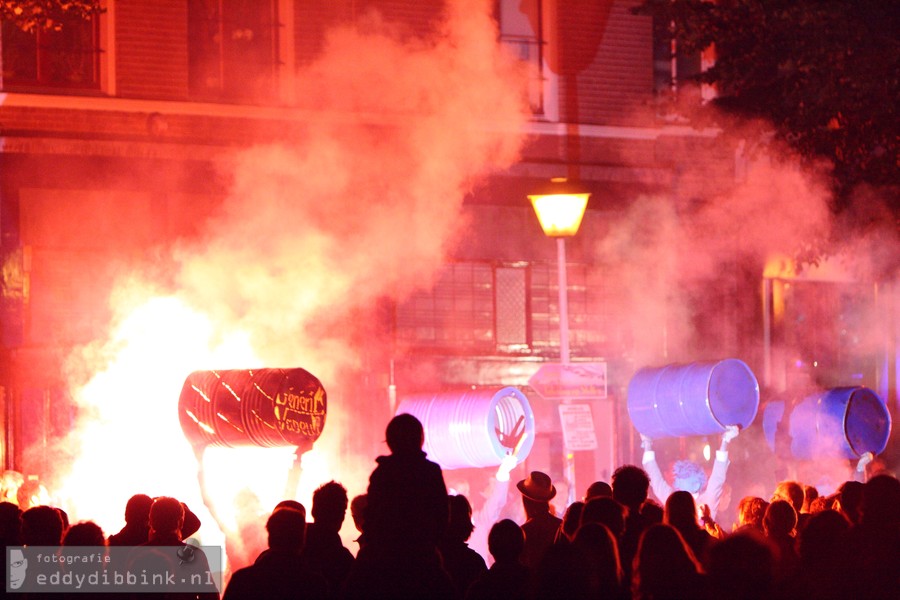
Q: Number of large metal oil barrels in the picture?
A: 4